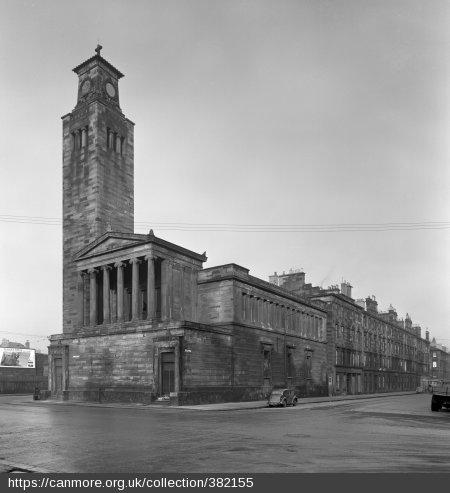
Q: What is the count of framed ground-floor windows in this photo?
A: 3